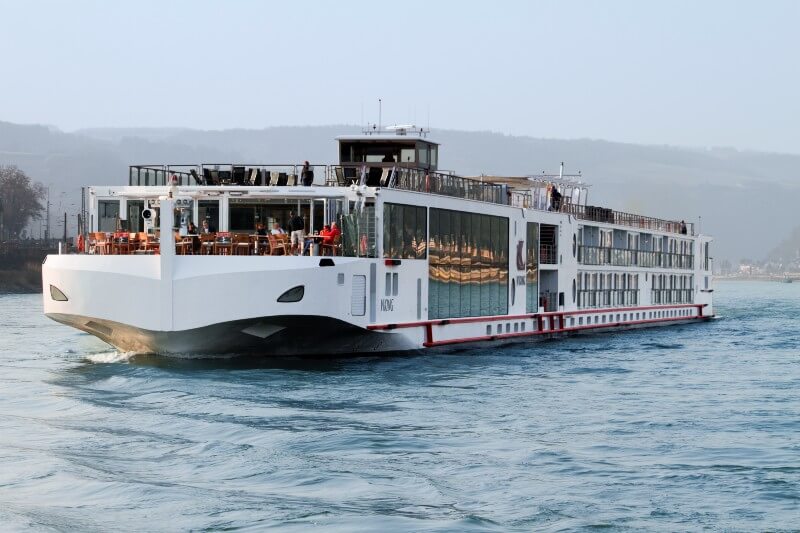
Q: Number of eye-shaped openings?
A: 2